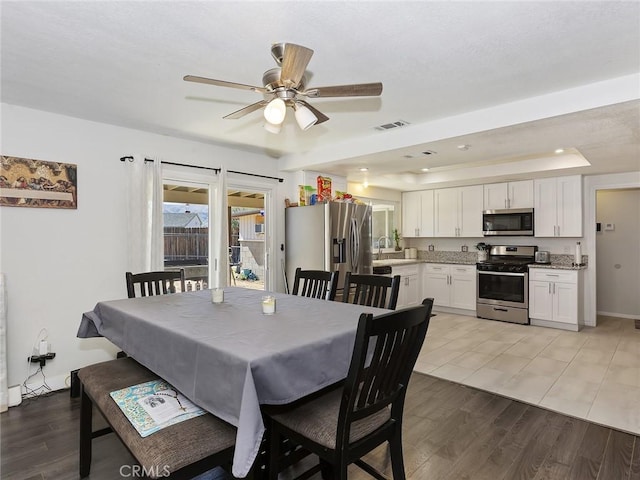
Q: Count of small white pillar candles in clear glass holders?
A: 2